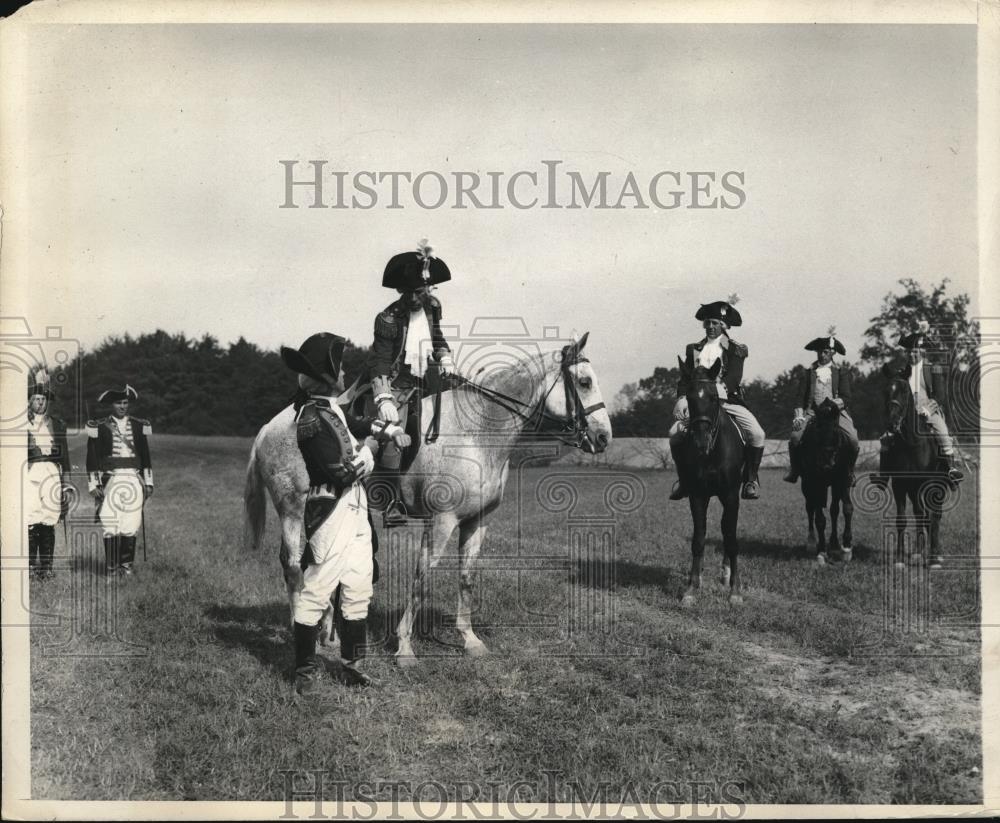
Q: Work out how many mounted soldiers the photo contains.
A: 4